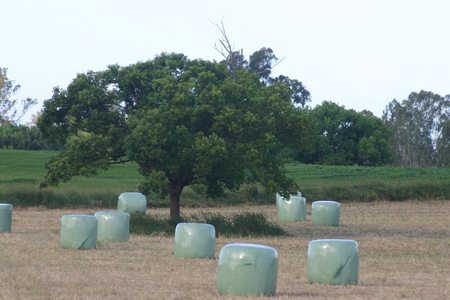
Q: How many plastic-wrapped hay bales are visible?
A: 10